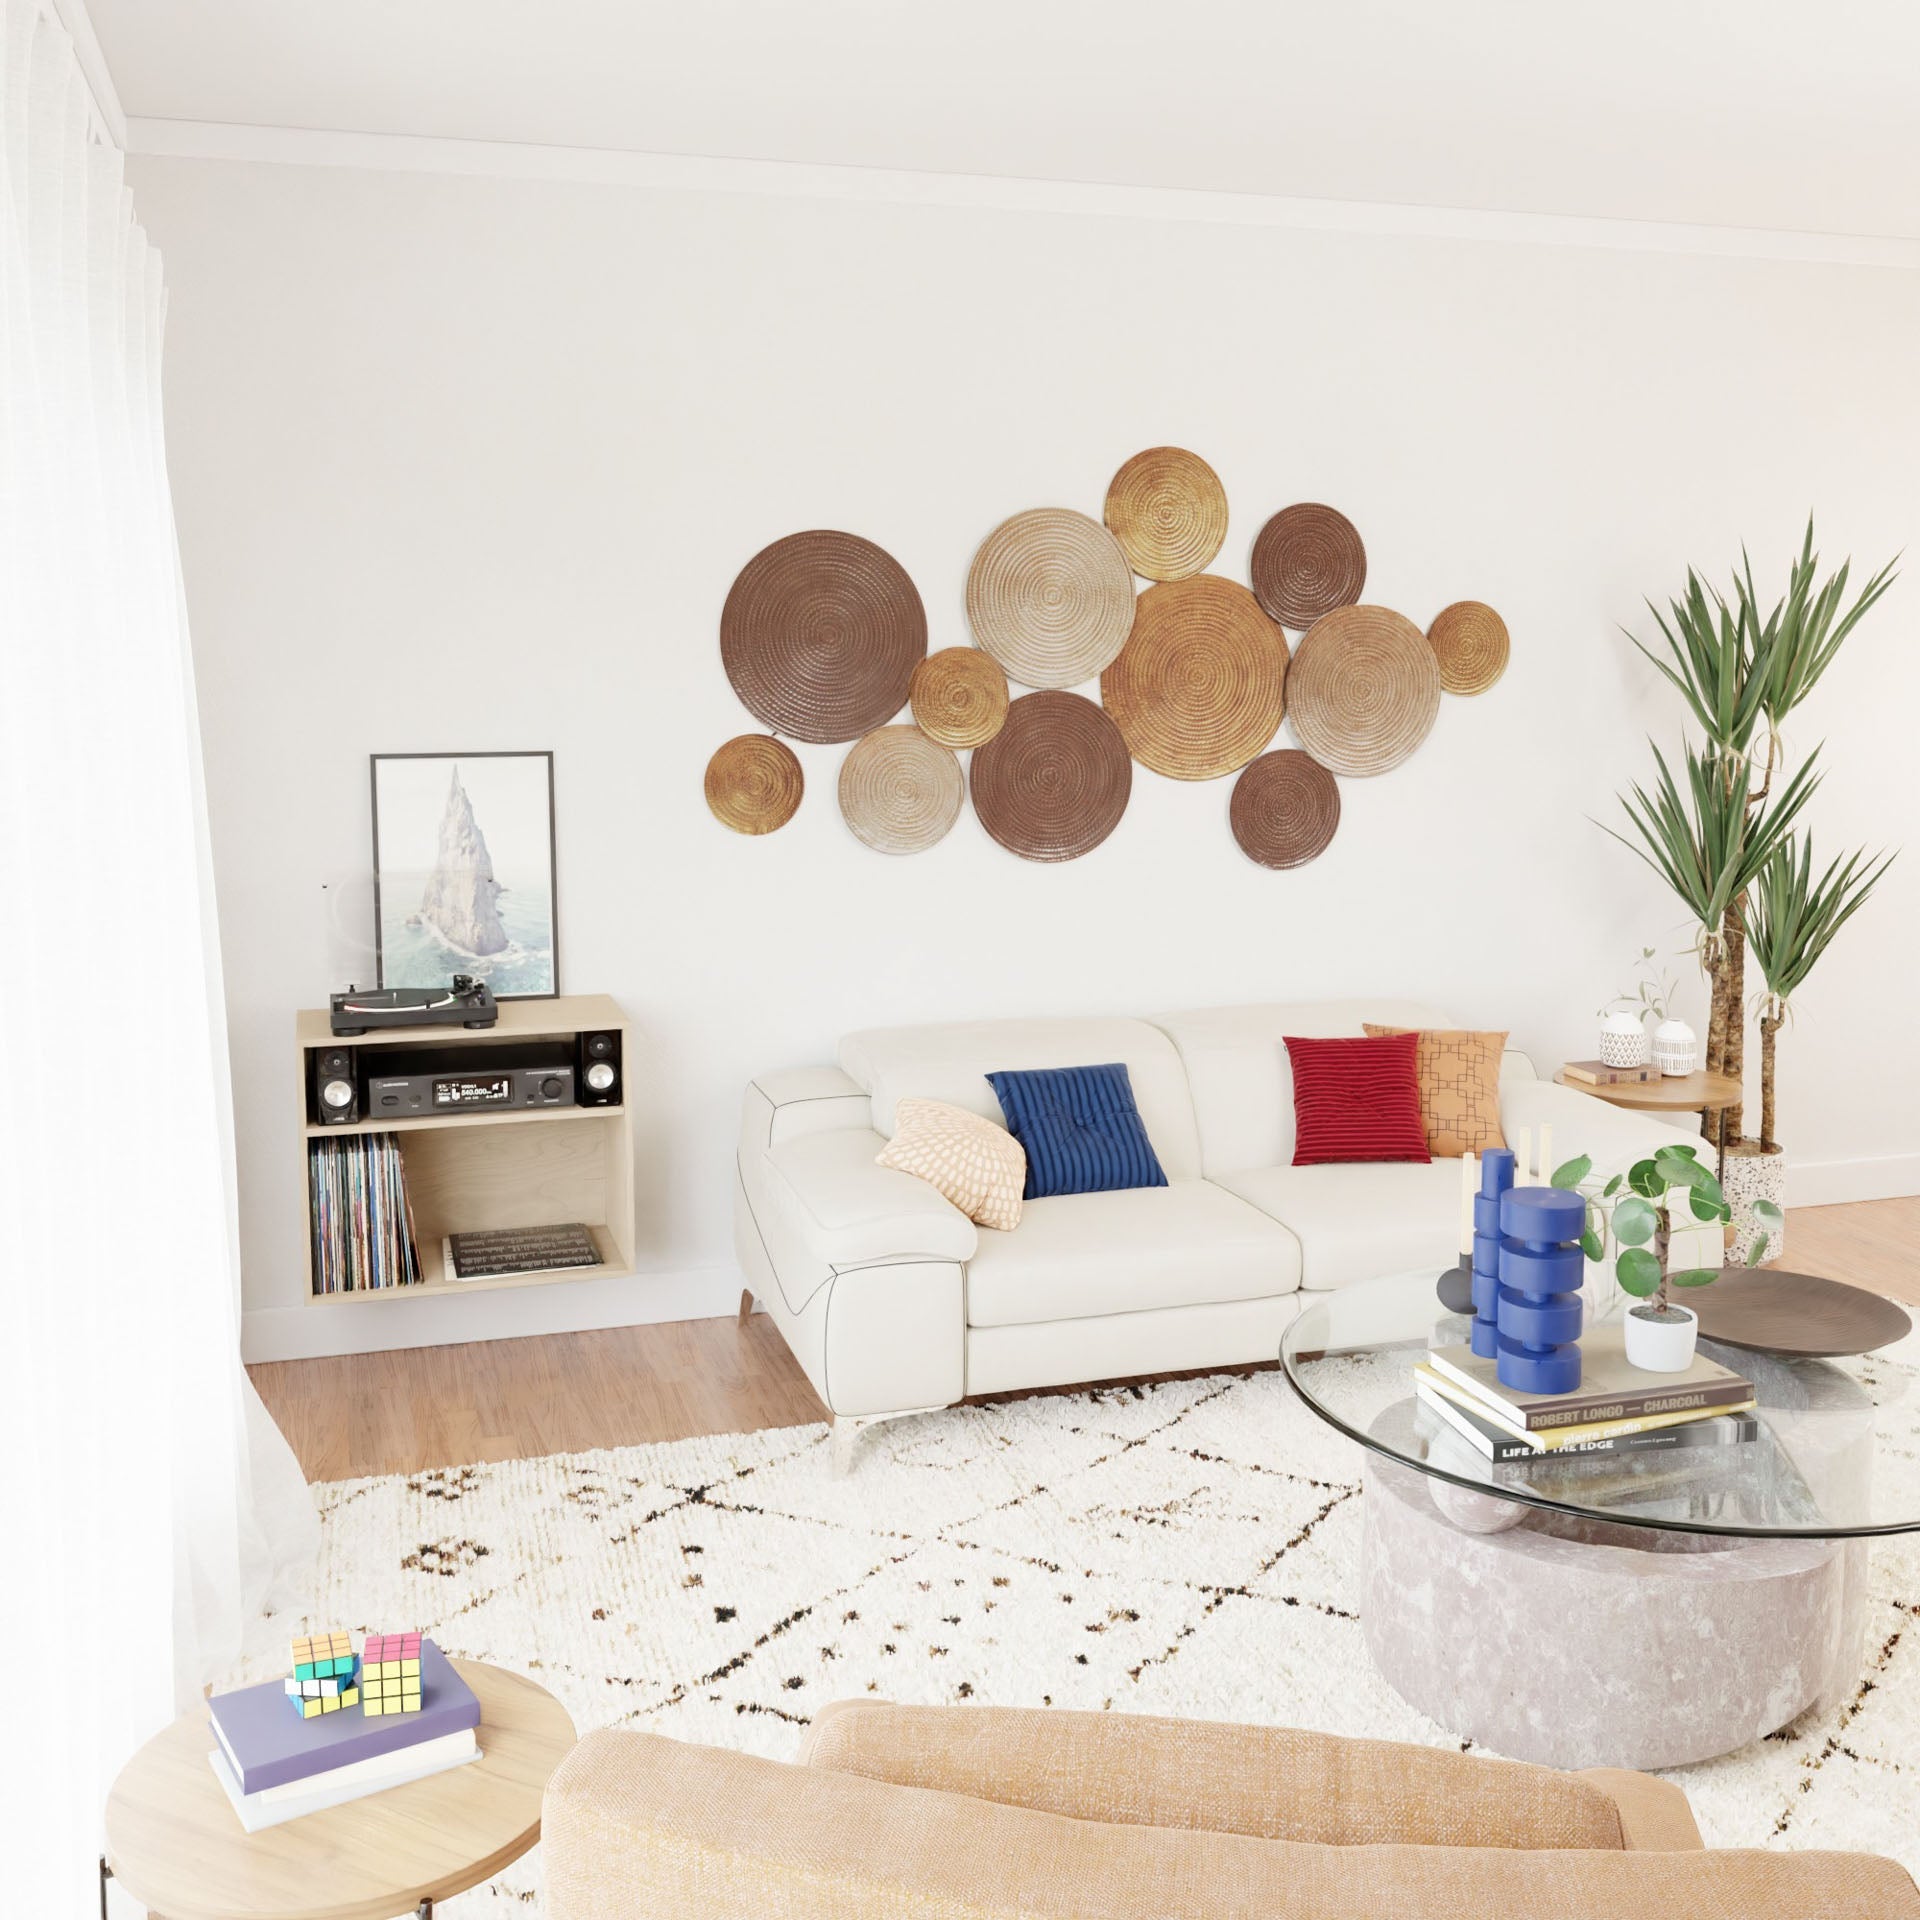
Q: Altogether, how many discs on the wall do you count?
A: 12